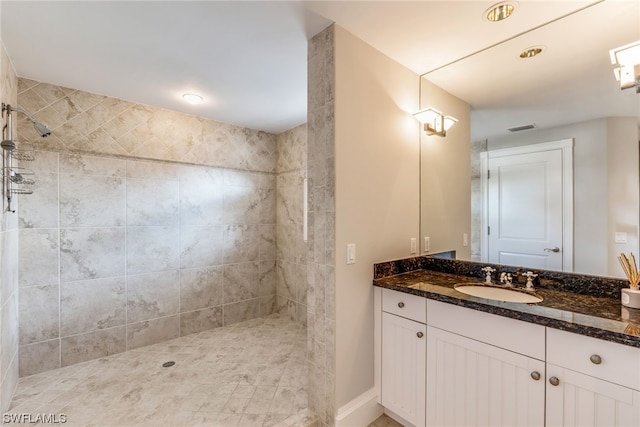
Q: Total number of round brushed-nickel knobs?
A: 5